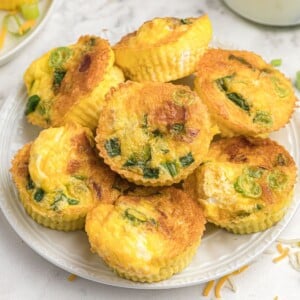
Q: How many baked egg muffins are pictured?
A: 7